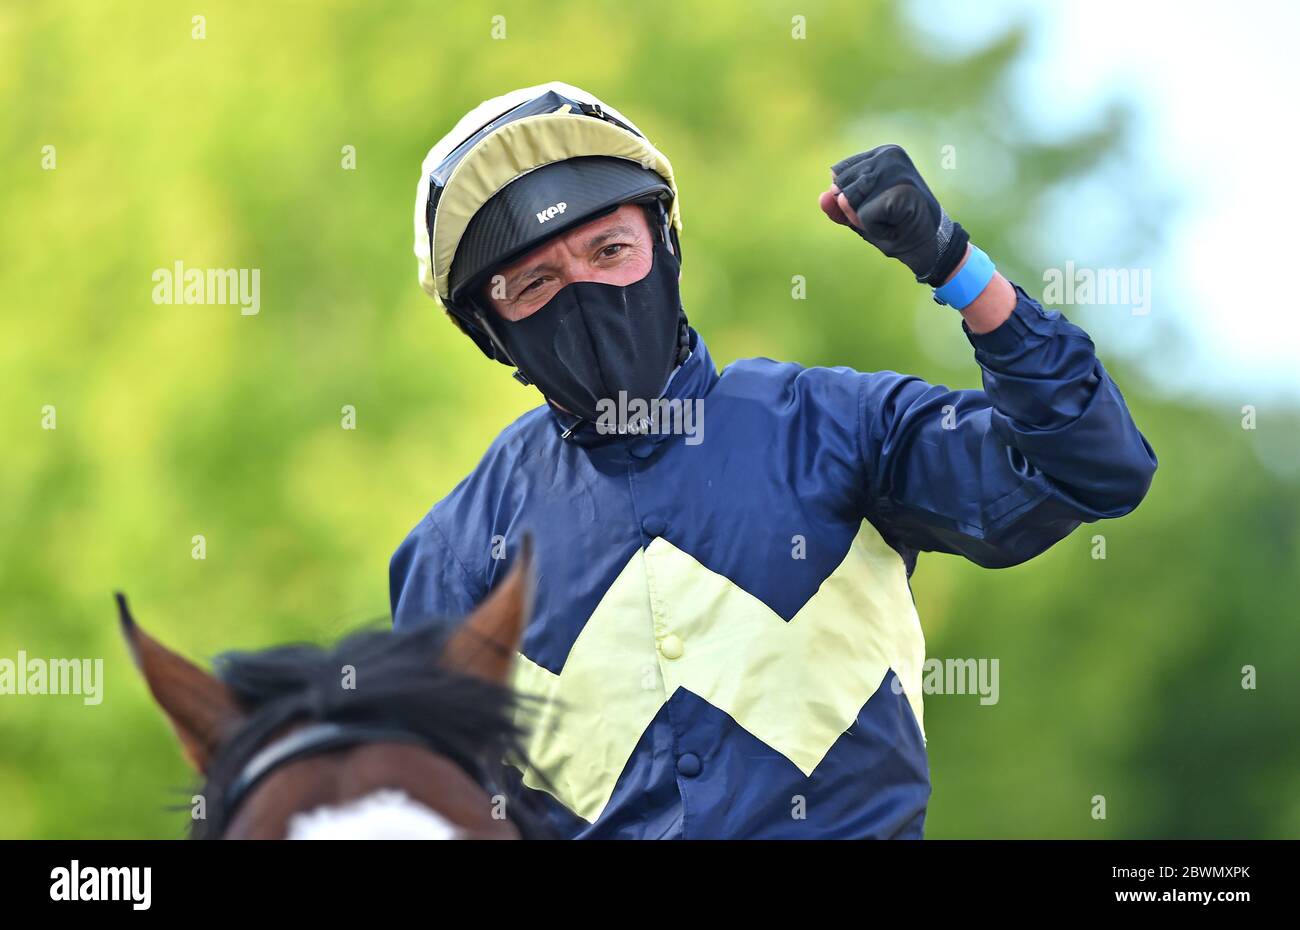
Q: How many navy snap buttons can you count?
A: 3